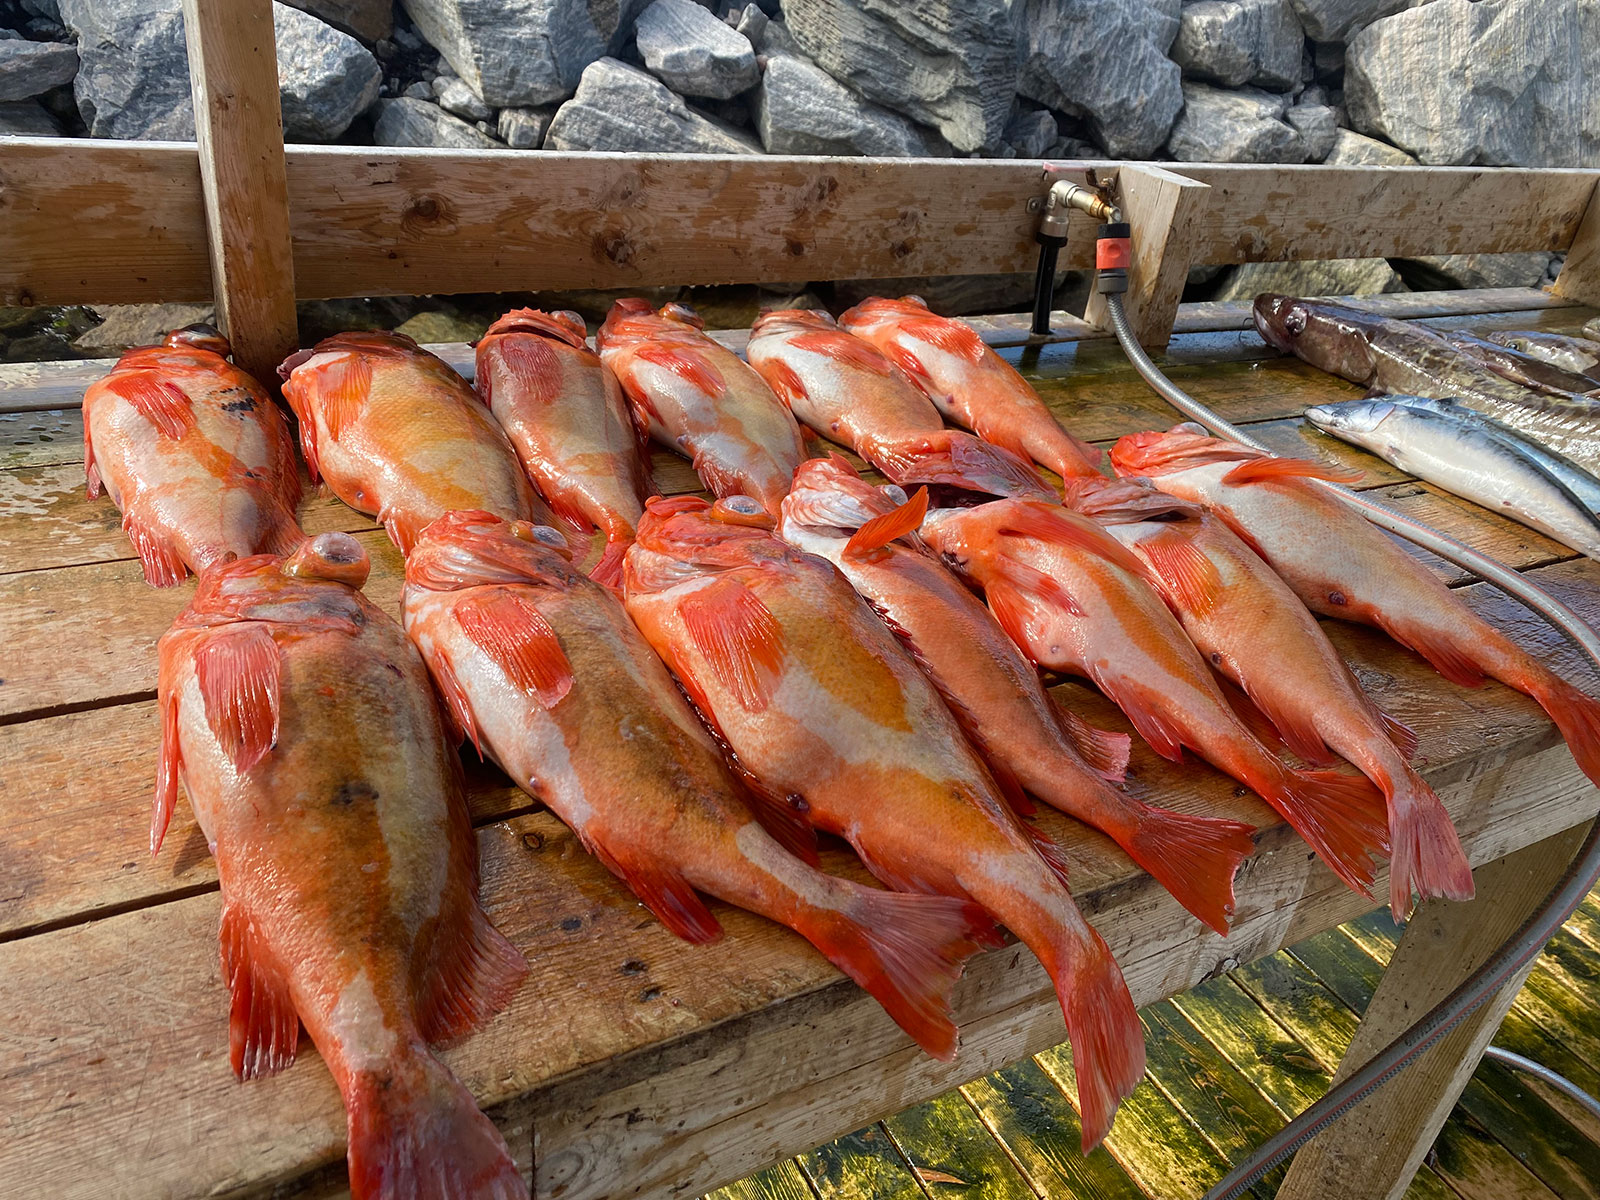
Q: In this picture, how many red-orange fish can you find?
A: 13